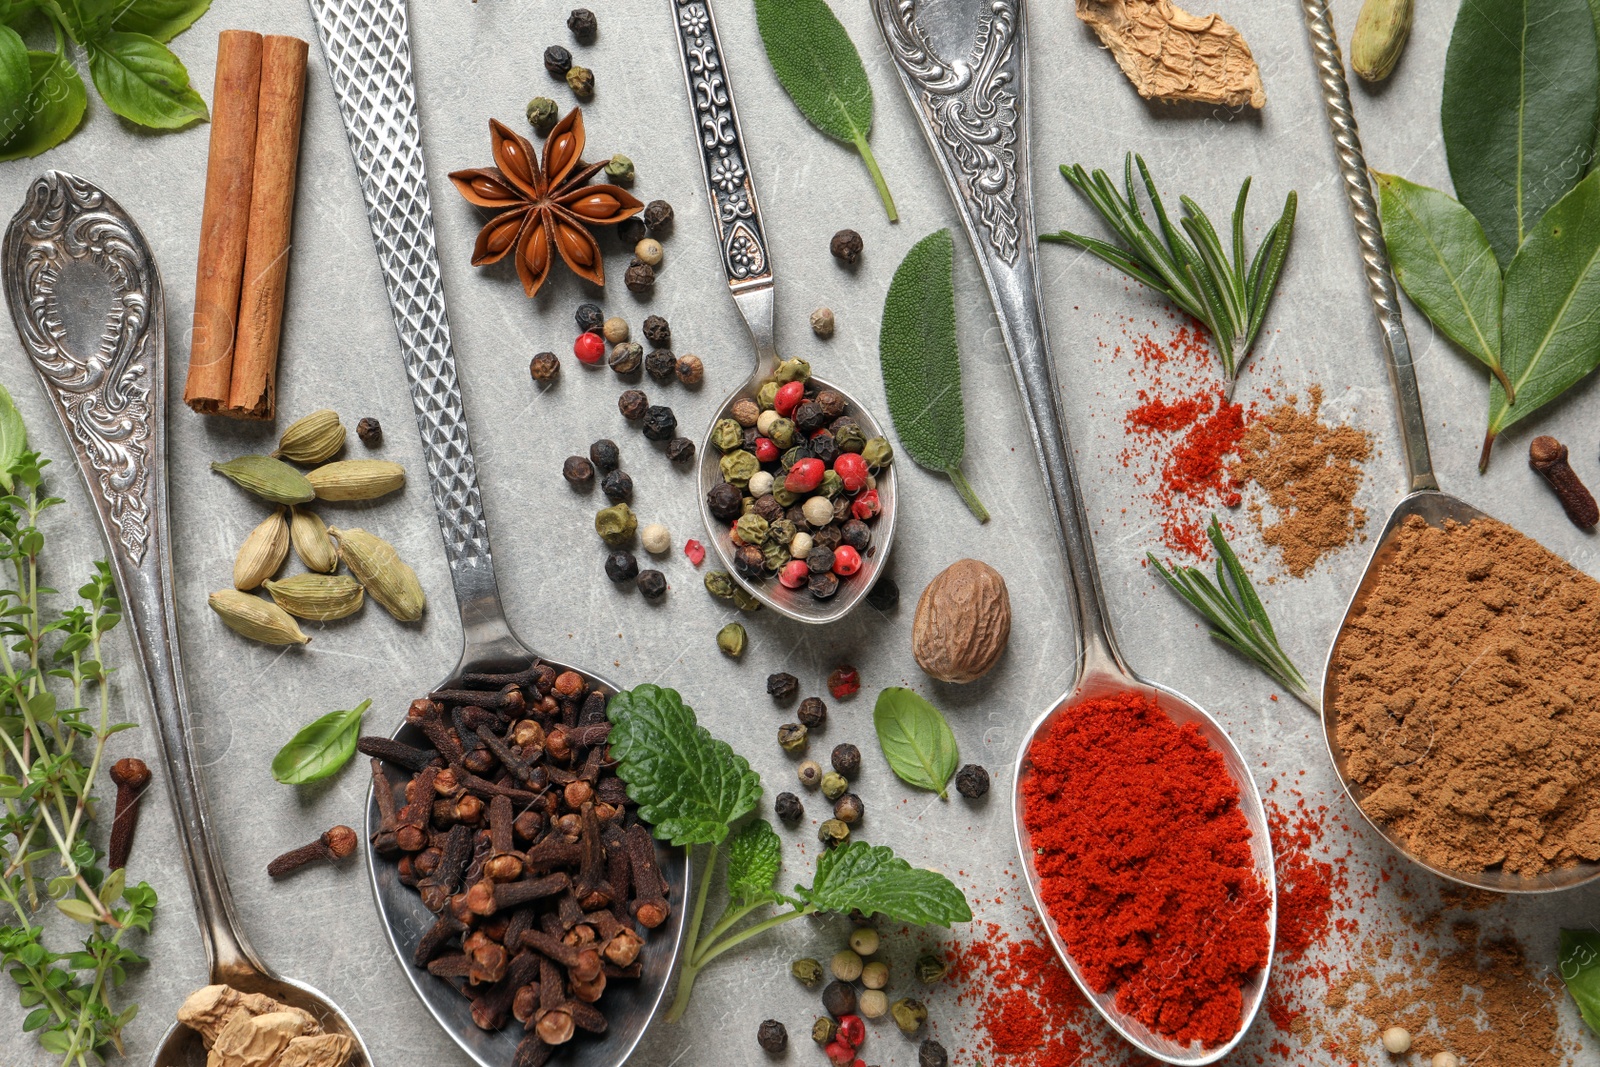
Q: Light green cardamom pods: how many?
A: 9